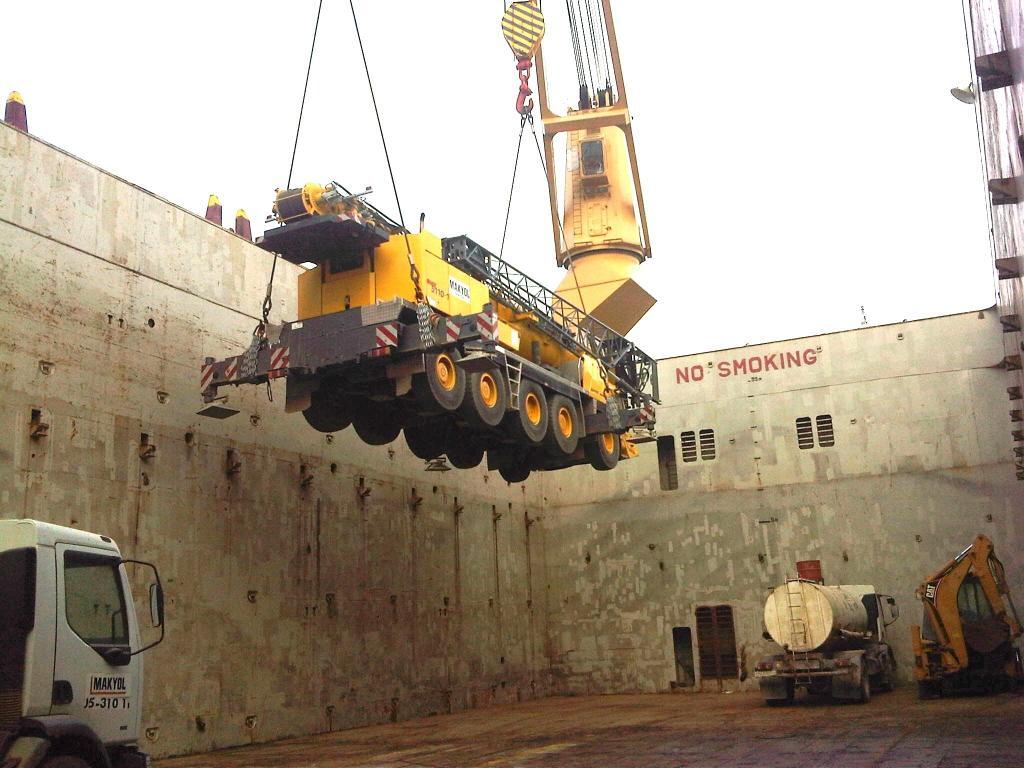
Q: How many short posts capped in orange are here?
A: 3